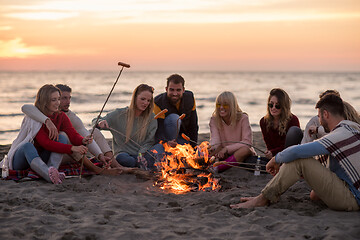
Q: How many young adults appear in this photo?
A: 9